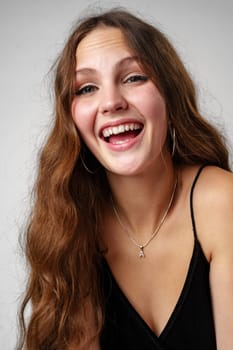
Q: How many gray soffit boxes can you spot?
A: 0